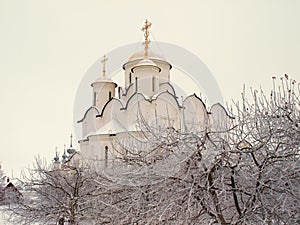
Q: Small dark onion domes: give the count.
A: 3